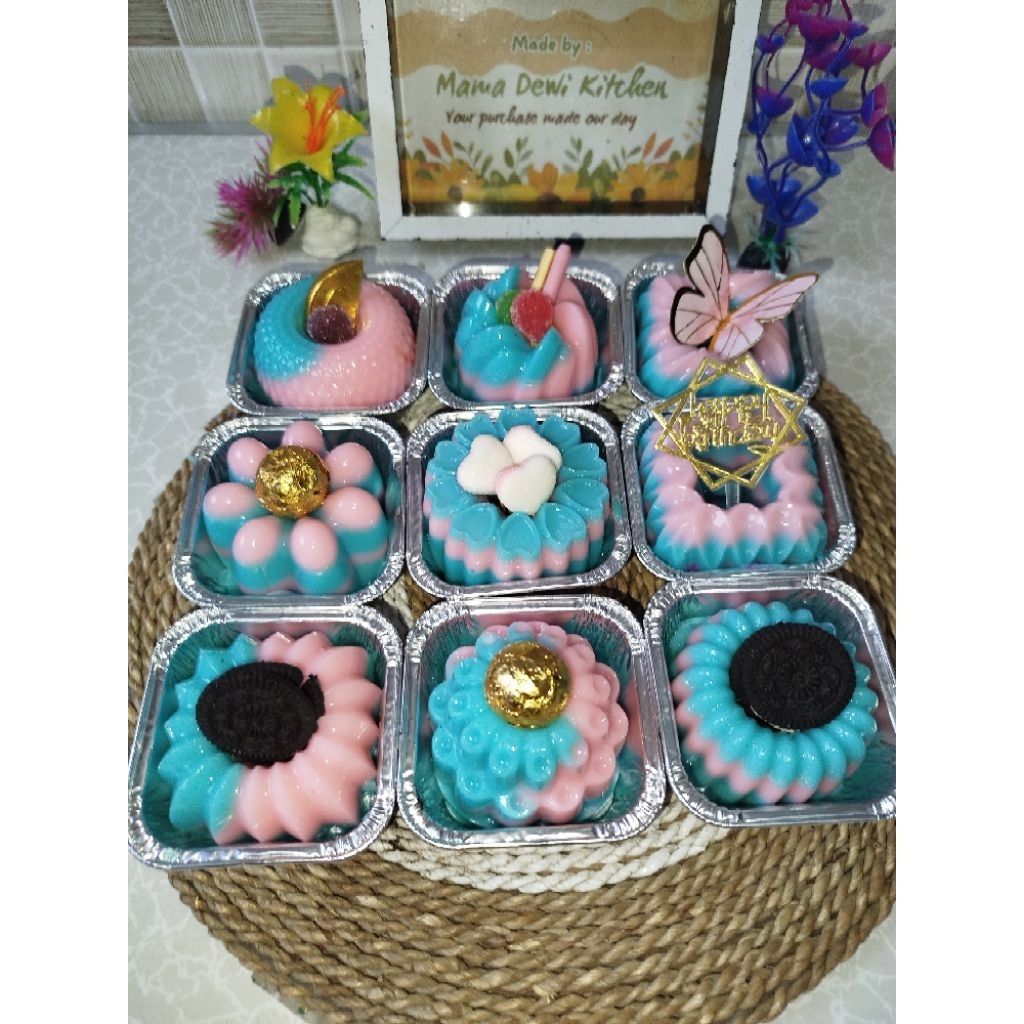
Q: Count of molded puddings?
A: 9